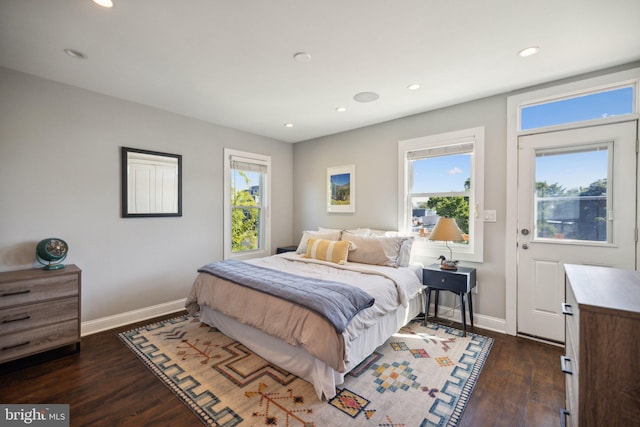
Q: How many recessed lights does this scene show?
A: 6